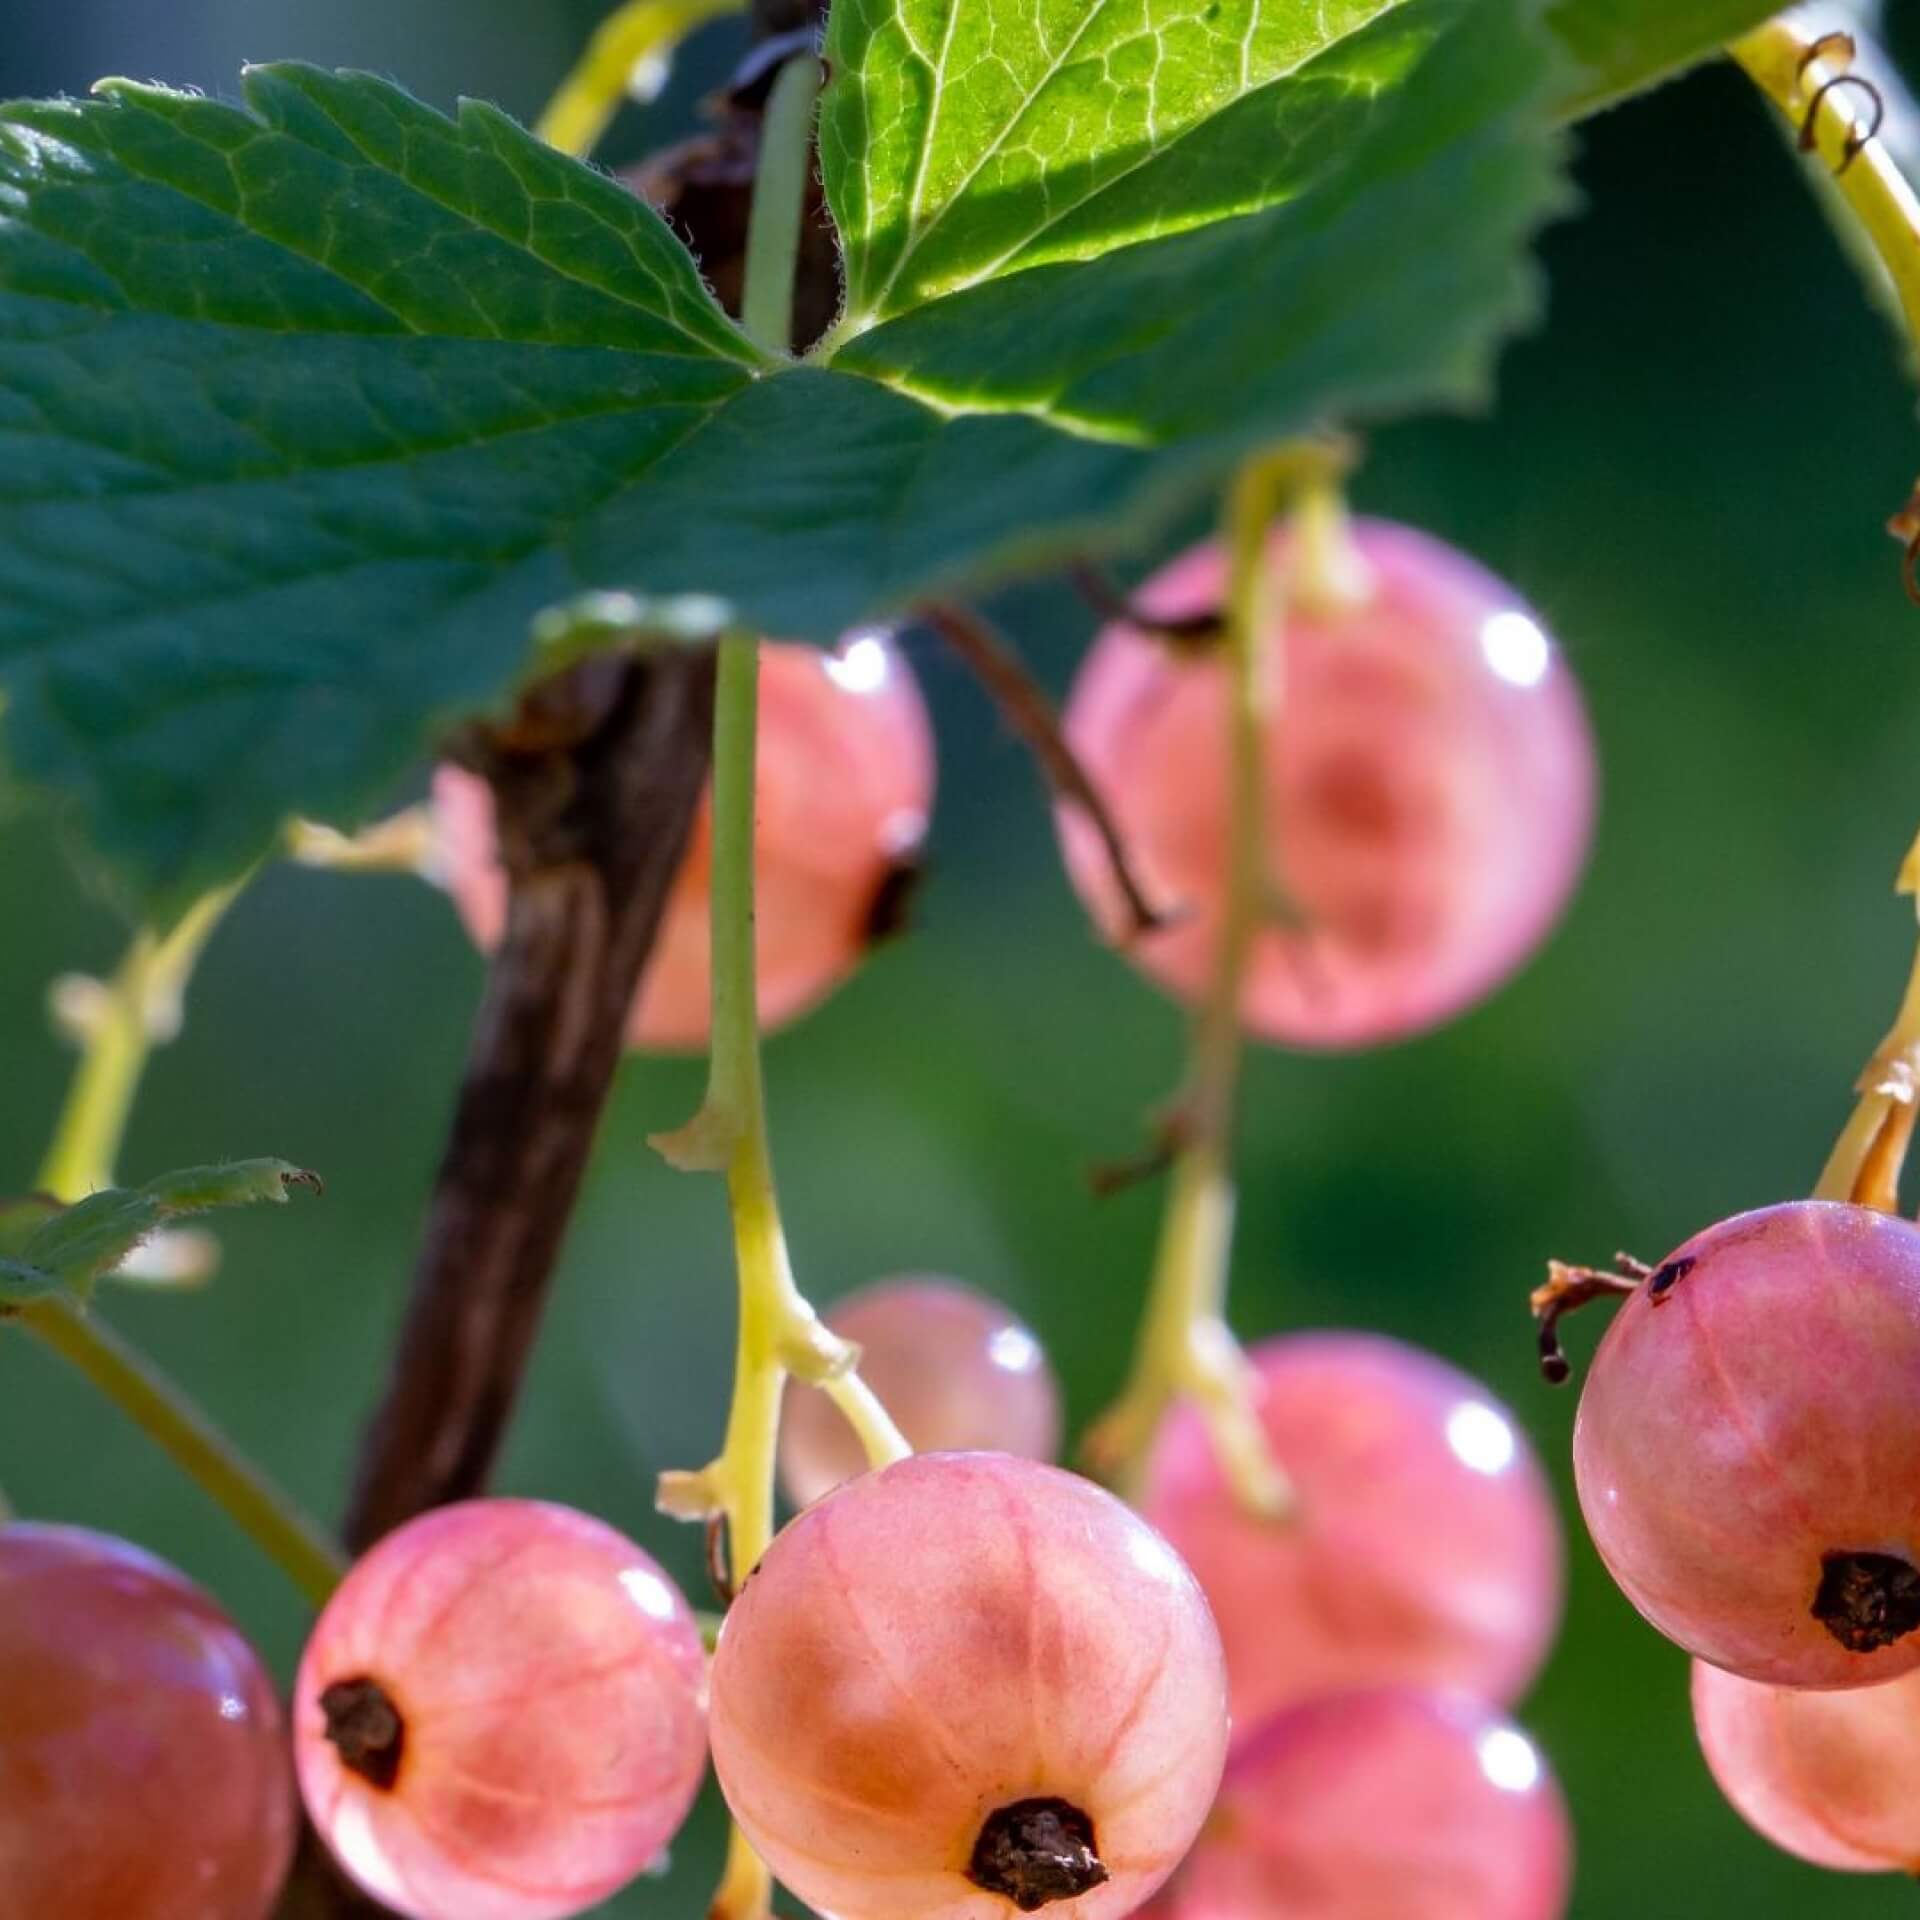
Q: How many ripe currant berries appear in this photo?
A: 10